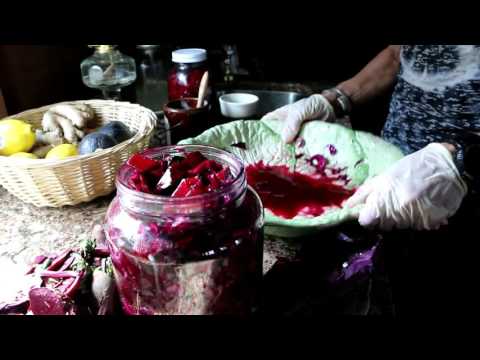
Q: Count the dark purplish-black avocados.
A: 2